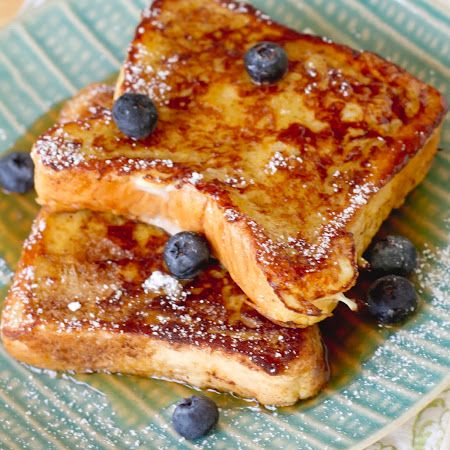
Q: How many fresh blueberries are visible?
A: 7